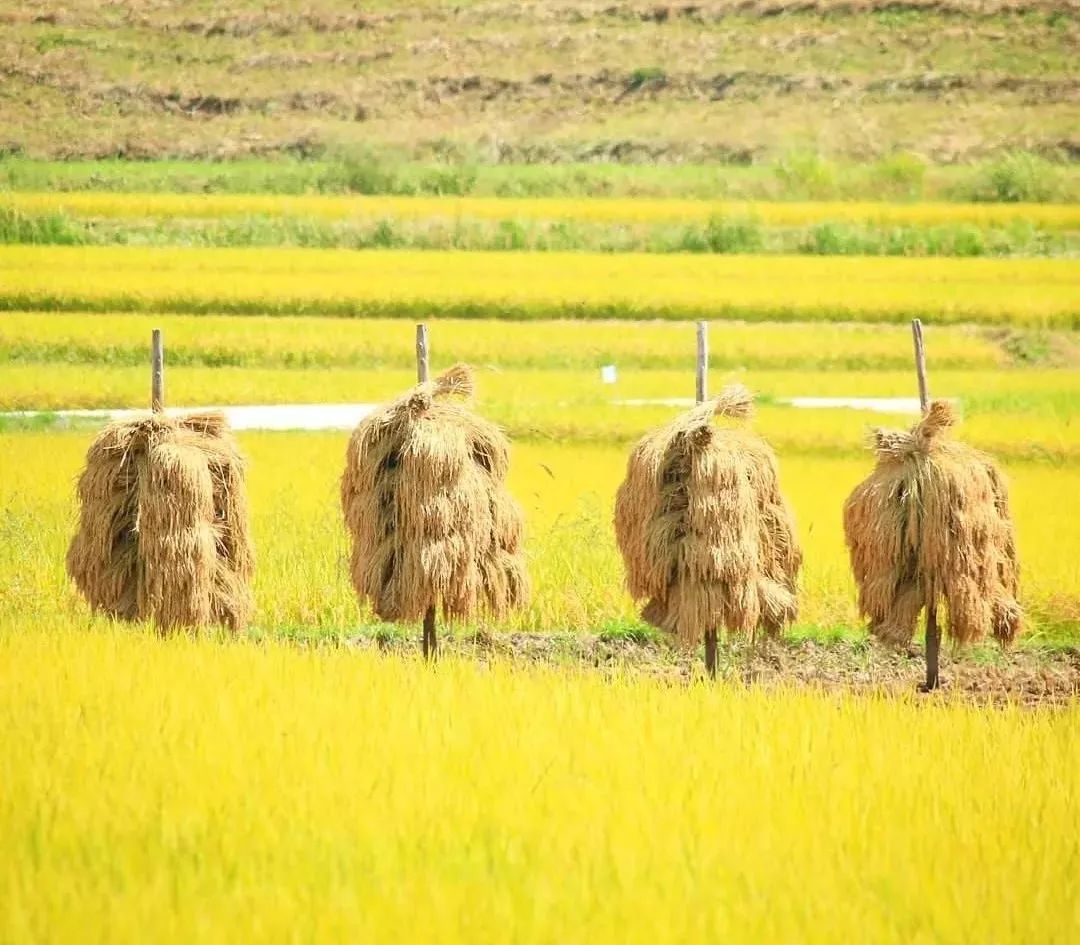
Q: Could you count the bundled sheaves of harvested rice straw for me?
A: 4